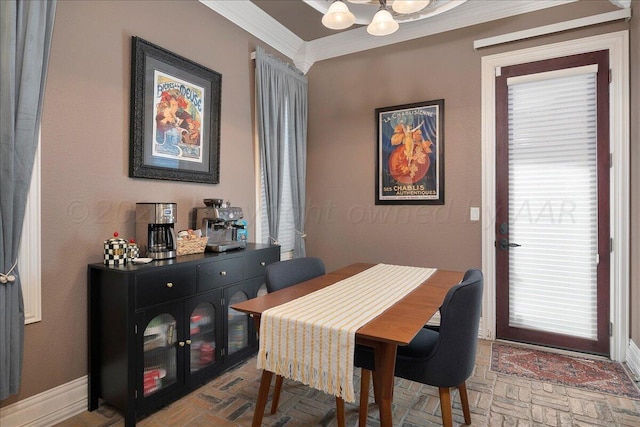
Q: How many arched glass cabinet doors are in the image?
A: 4